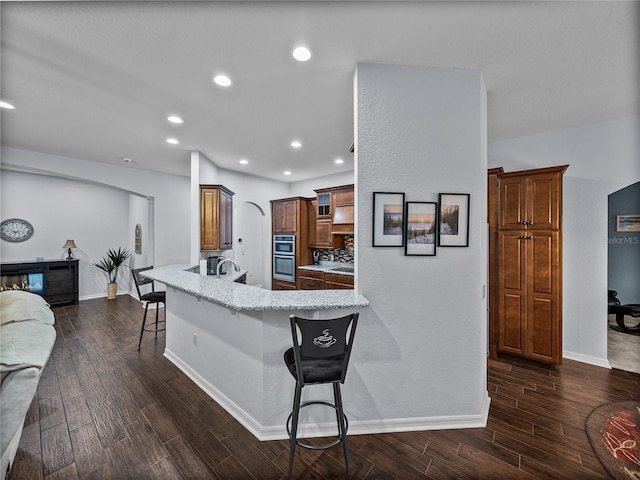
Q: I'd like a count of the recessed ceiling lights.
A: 9